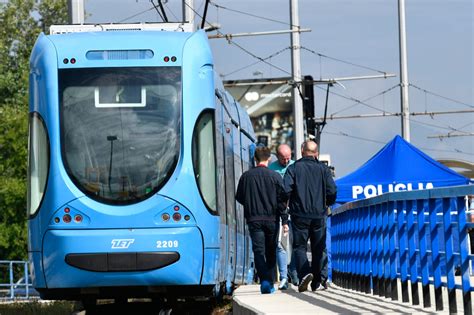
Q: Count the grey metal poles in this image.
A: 4